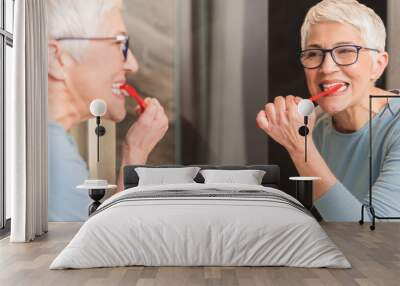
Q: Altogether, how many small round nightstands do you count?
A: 2